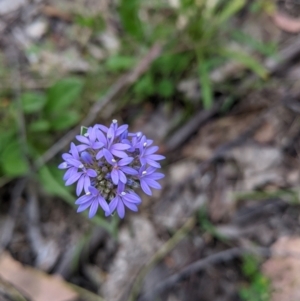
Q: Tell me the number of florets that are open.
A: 11